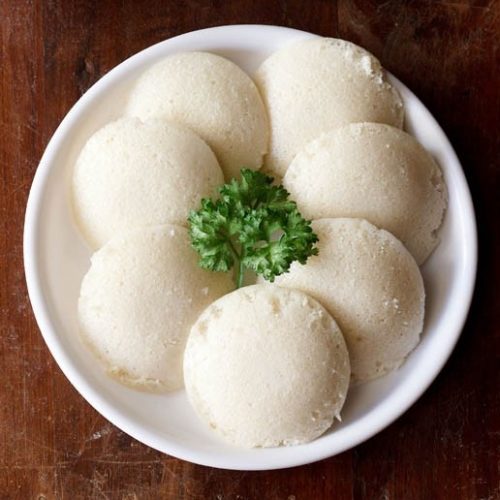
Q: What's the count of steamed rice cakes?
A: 7